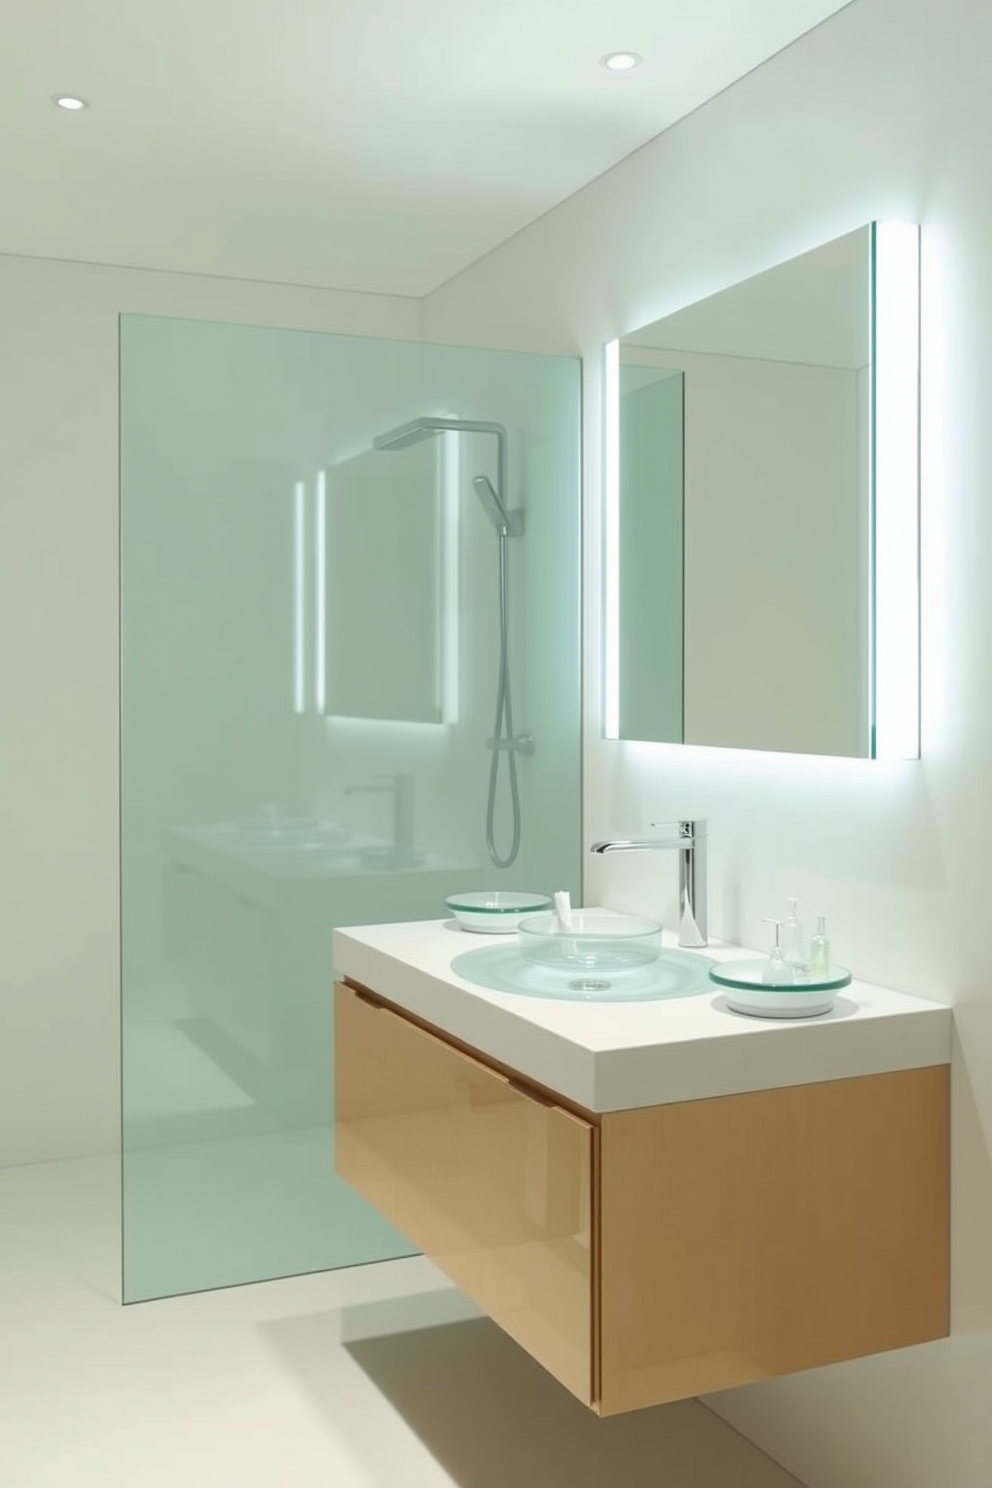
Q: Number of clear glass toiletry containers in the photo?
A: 3